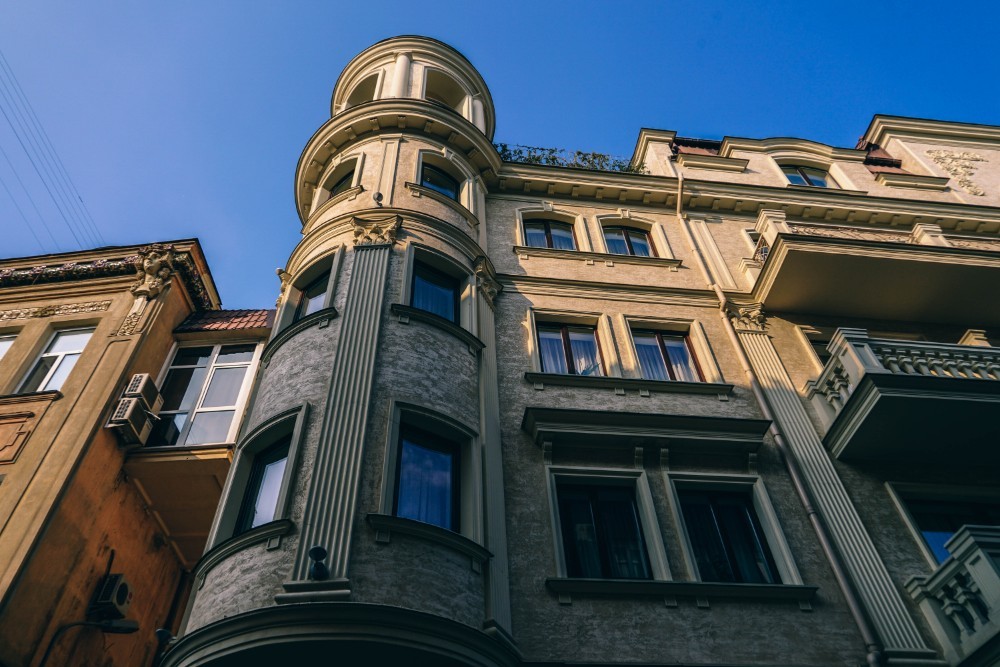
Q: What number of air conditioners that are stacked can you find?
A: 2